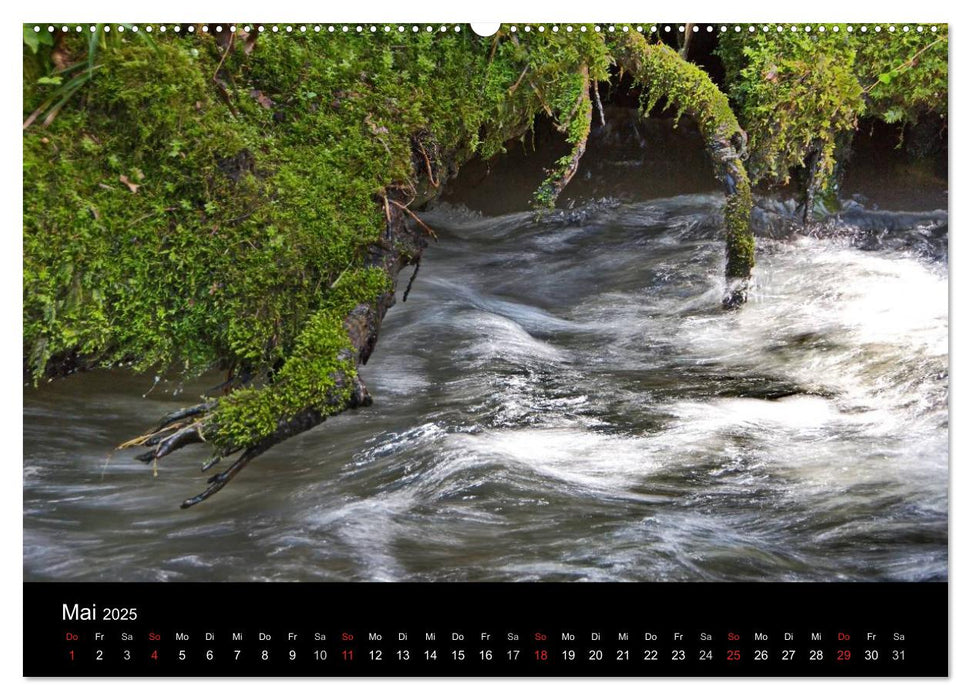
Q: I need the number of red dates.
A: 6